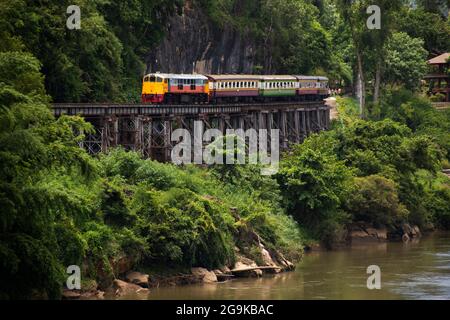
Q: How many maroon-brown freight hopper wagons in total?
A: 0